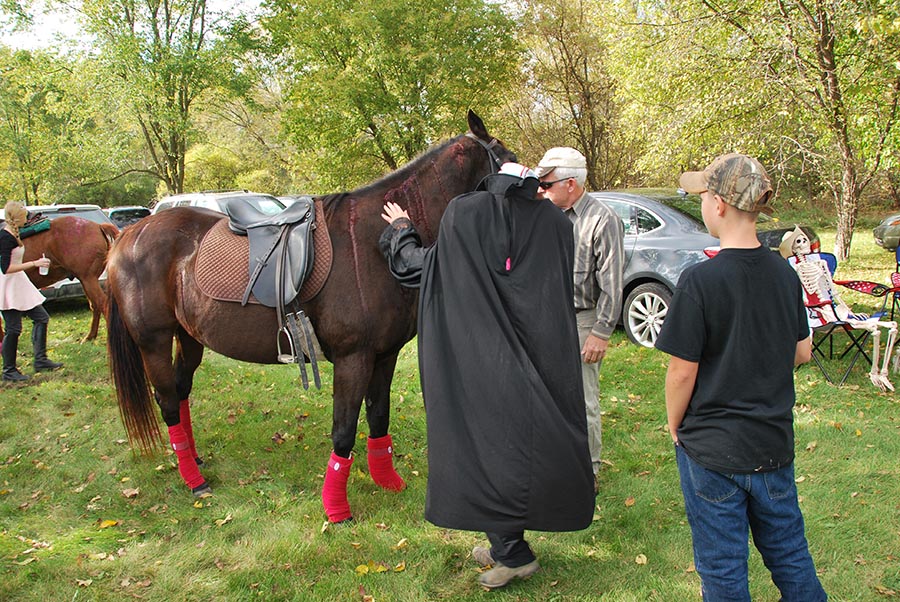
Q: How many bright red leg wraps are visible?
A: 4